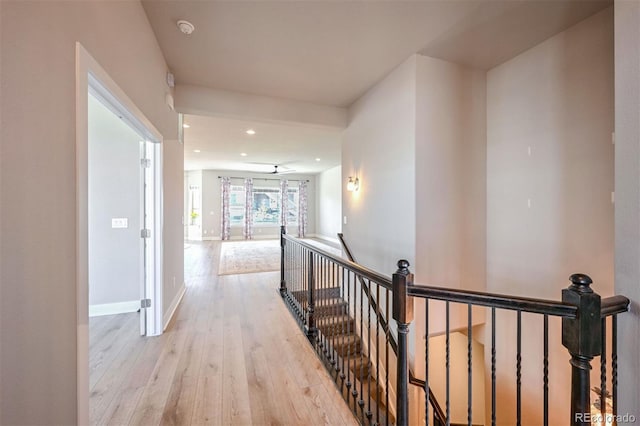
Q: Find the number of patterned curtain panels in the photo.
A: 4